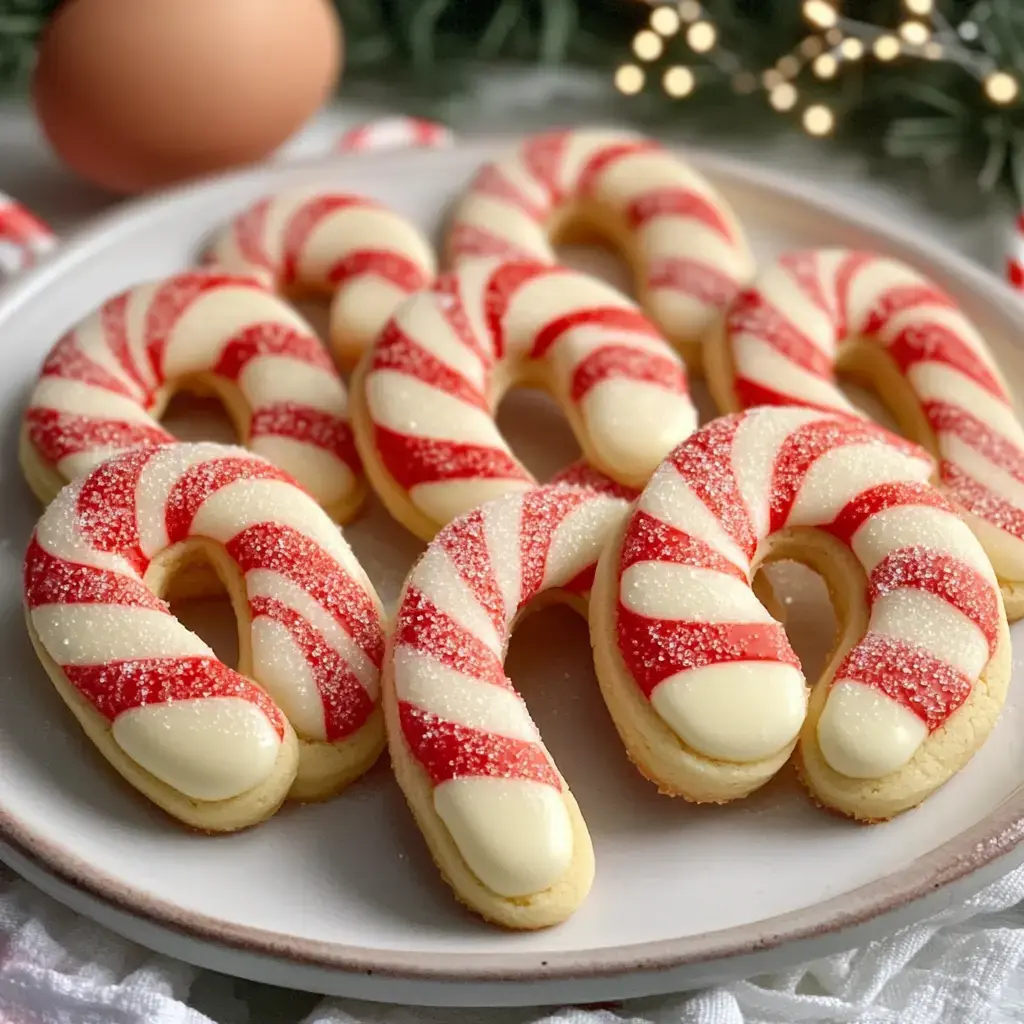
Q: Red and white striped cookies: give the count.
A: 8